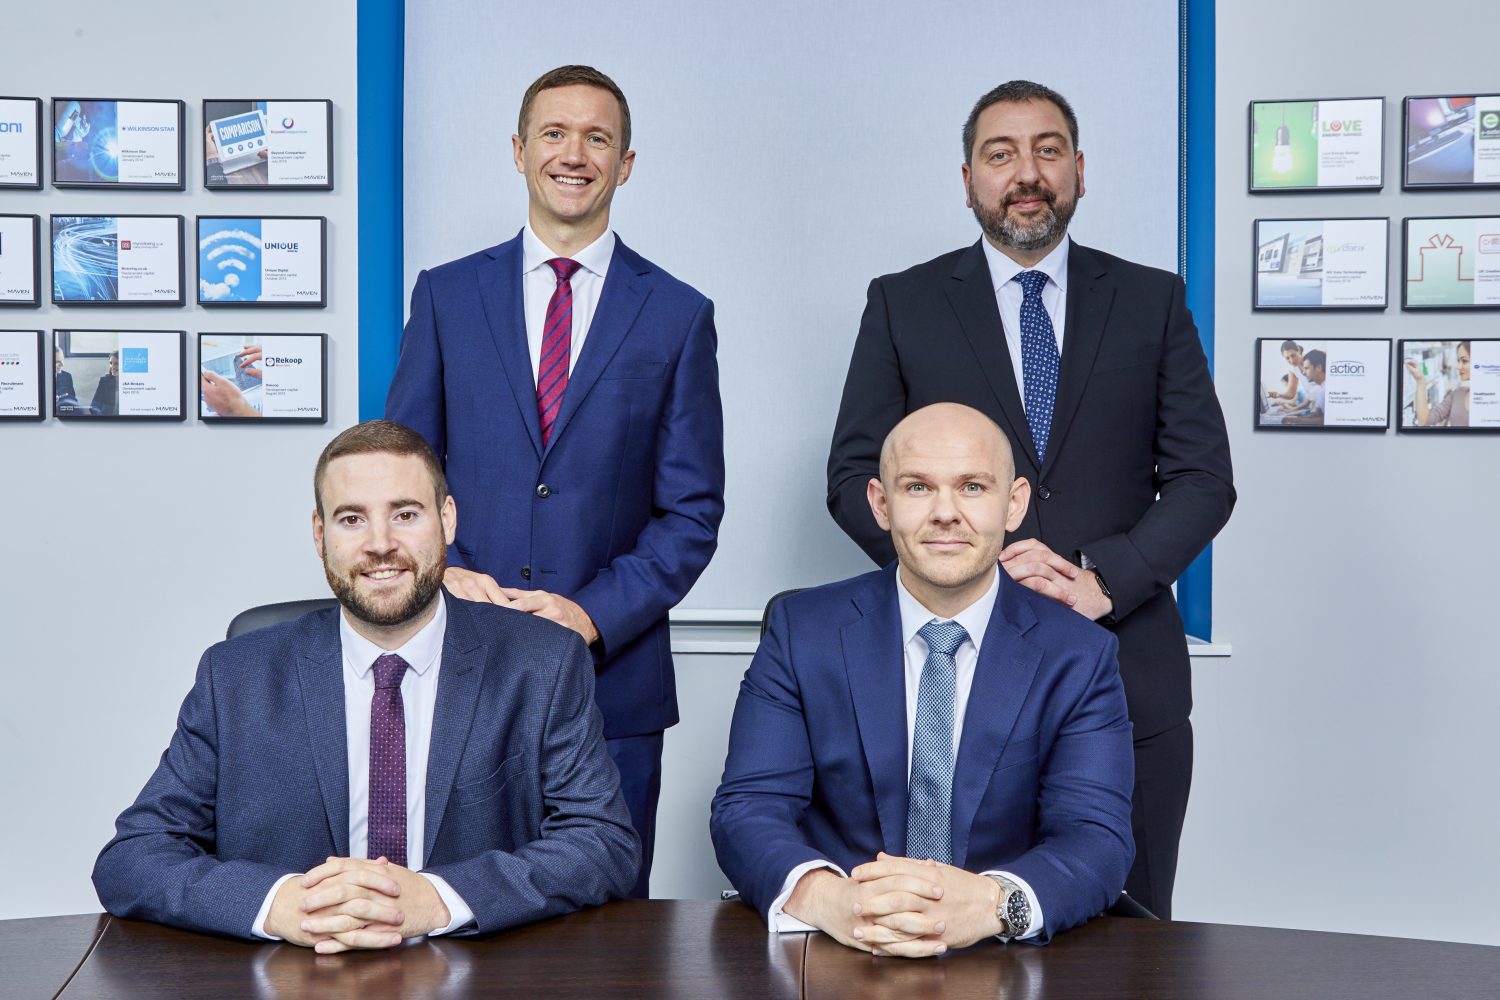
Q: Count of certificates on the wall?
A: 15